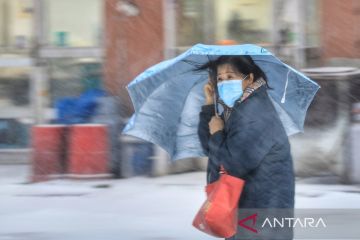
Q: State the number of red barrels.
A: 2